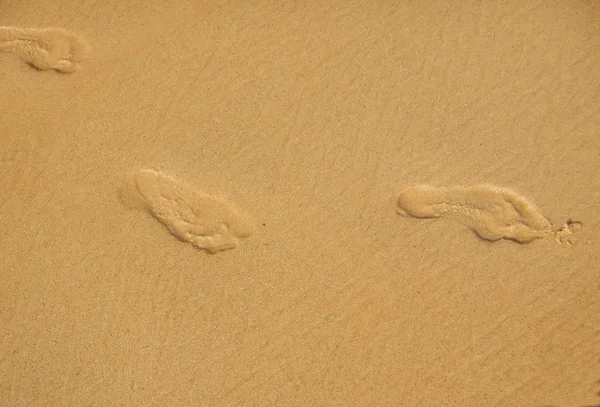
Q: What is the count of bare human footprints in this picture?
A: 3